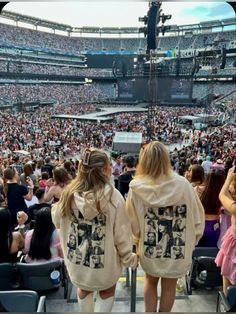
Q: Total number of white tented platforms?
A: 1